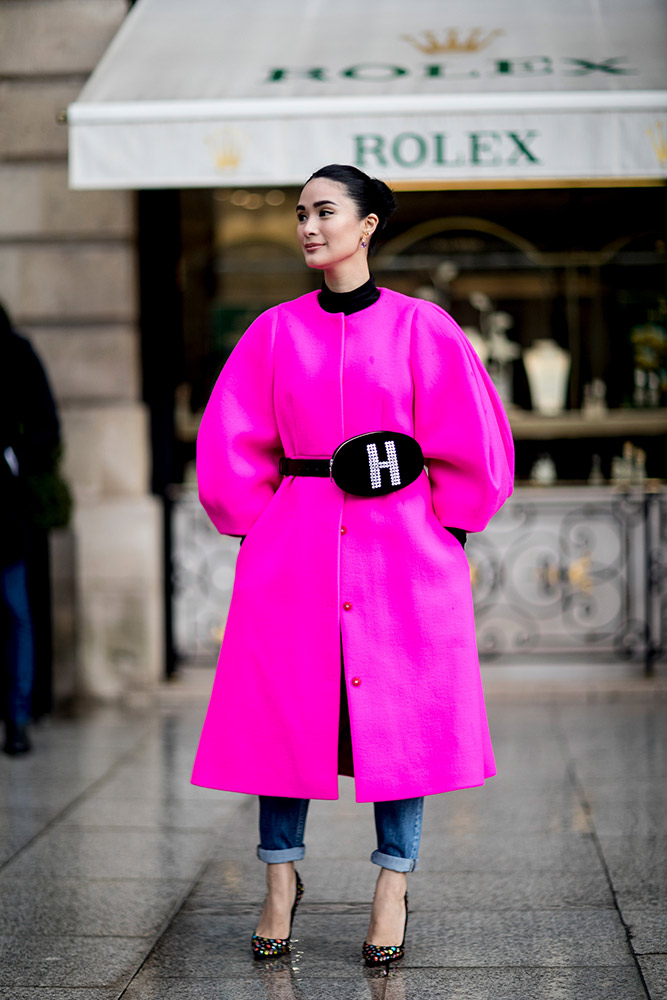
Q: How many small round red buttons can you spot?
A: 3